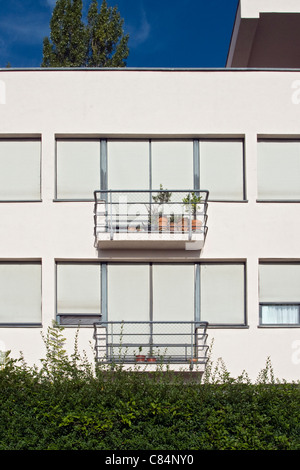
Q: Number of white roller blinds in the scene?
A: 12